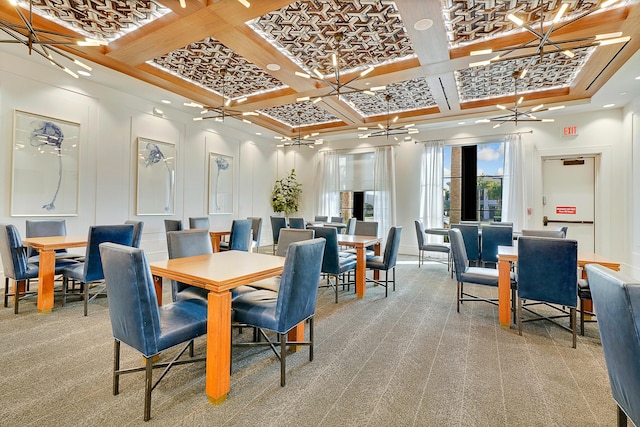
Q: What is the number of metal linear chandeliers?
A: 7